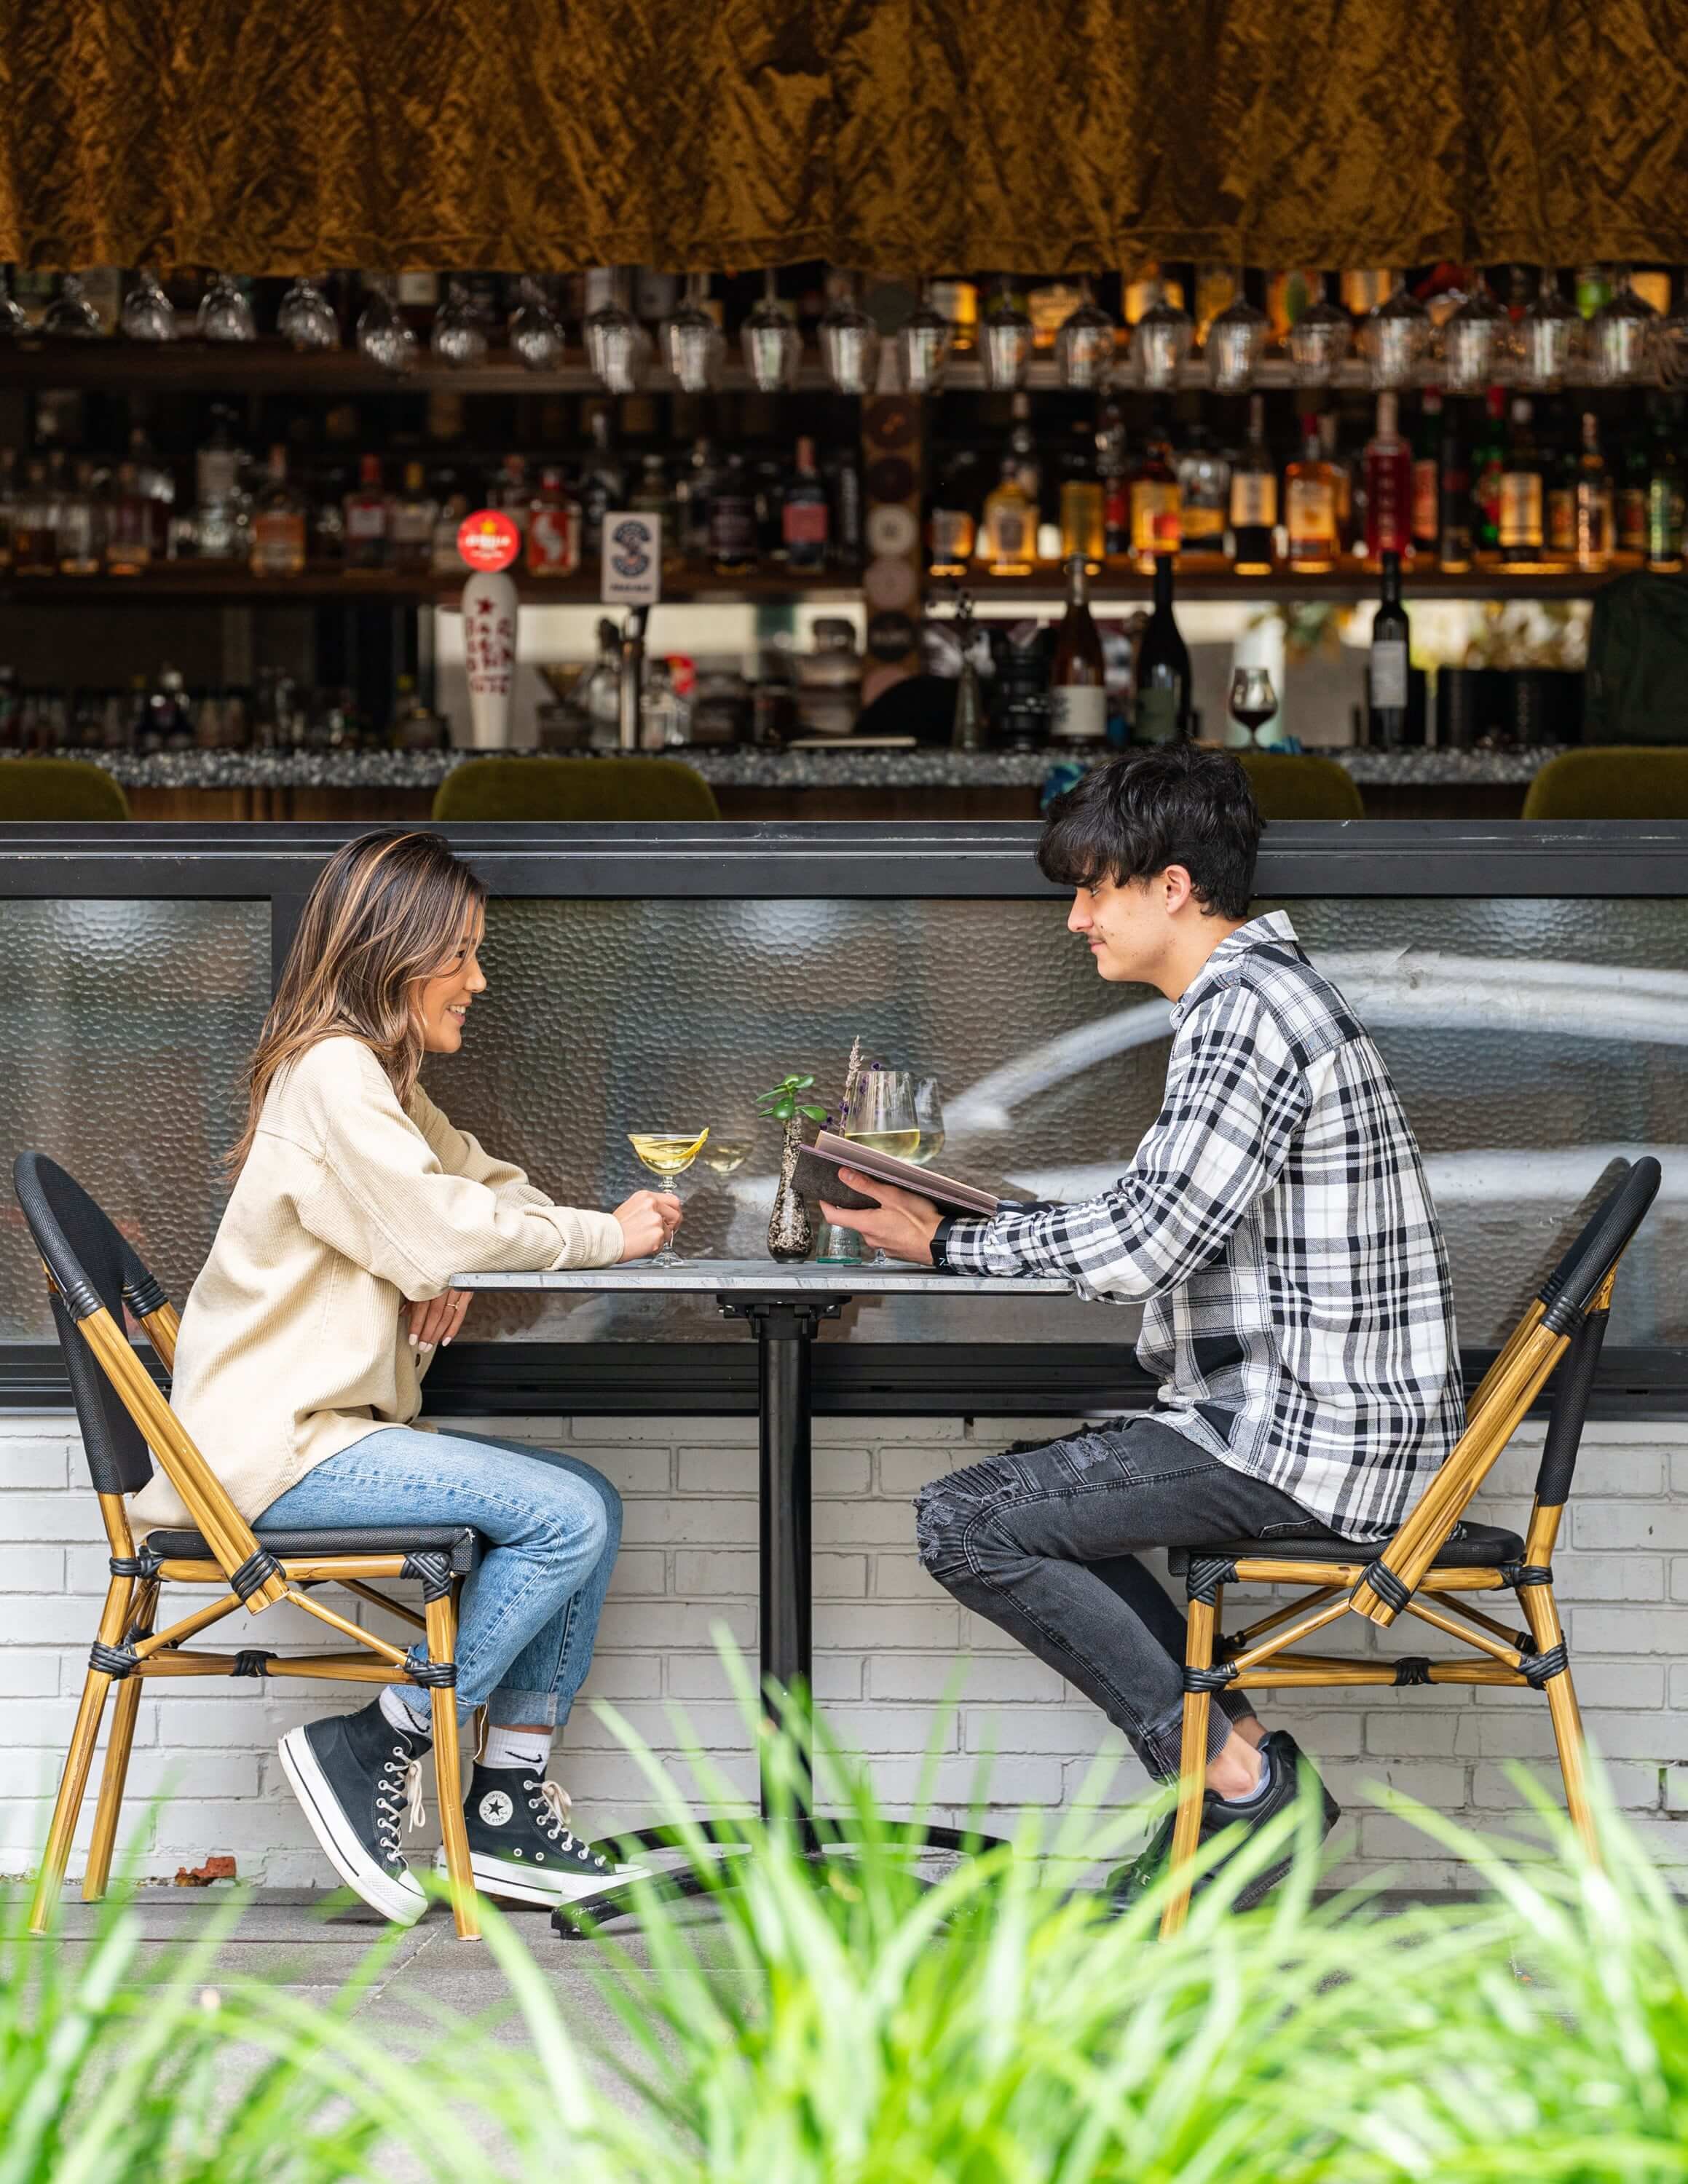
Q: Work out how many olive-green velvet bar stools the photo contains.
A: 4